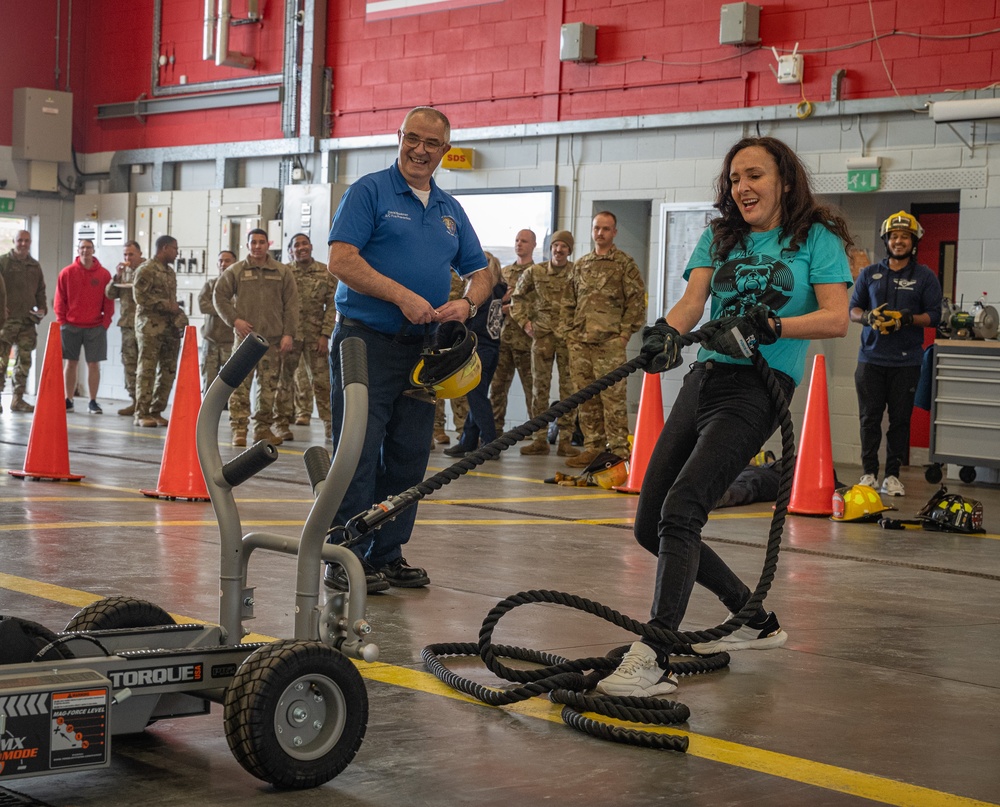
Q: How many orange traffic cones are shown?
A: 4